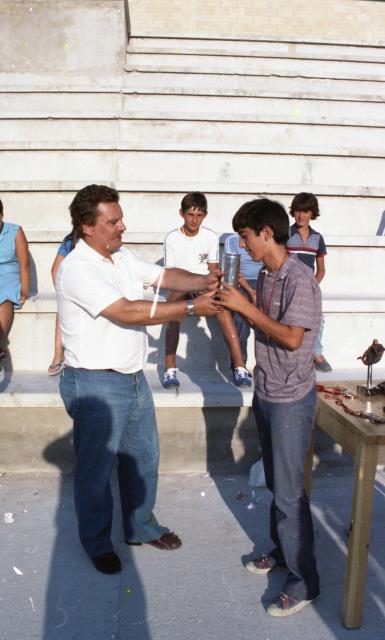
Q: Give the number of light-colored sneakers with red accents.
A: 2